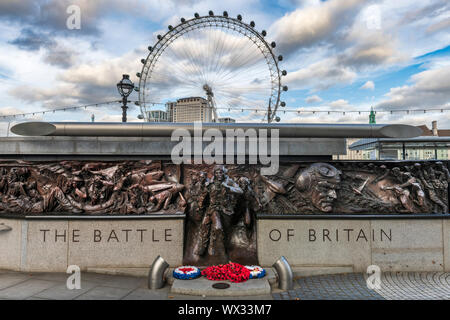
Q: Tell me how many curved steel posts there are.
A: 2